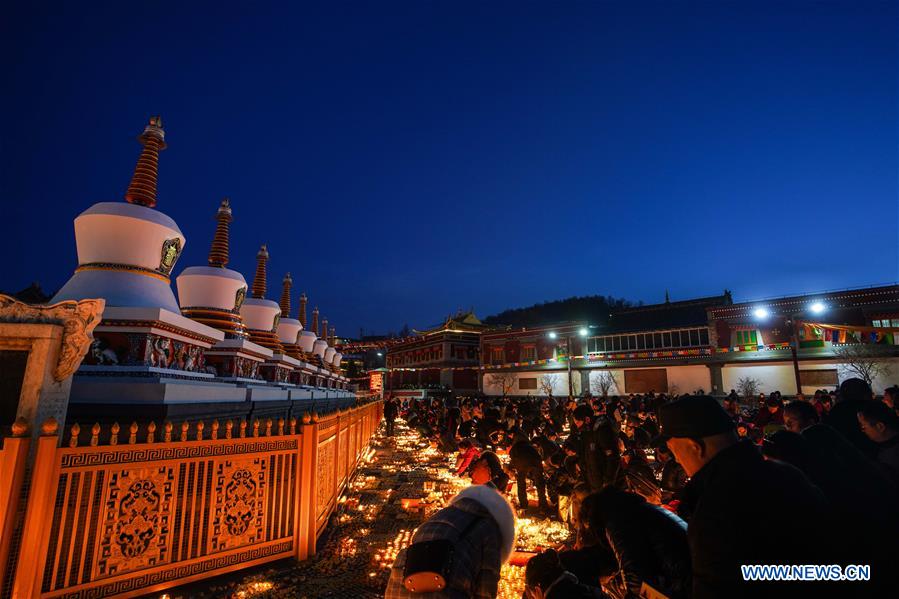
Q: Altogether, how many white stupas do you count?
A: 8